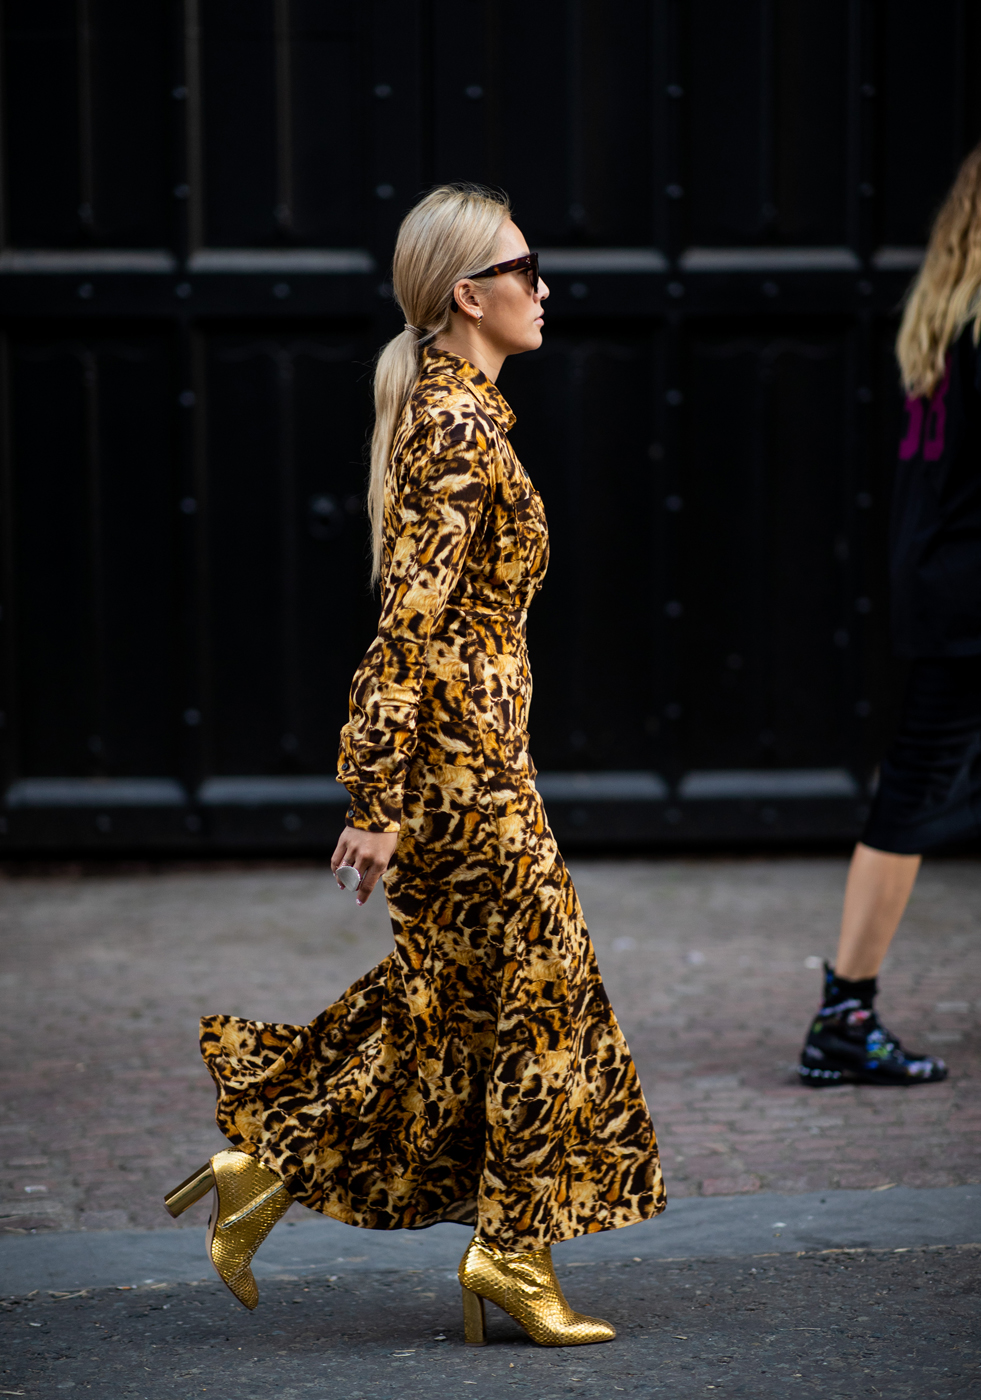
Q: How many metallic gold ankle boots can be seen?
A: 2